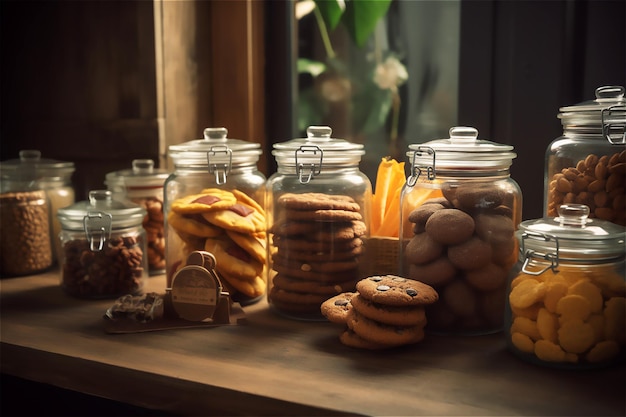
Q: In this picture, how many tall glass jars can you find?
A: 4